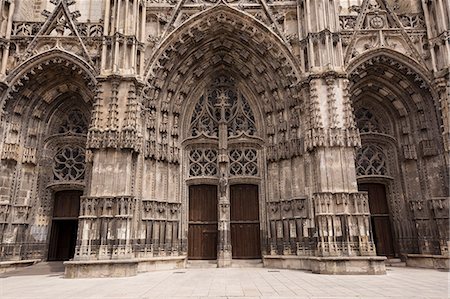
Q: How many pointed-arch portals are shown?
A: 3